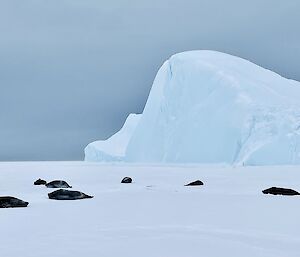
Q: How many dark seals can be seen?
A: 7